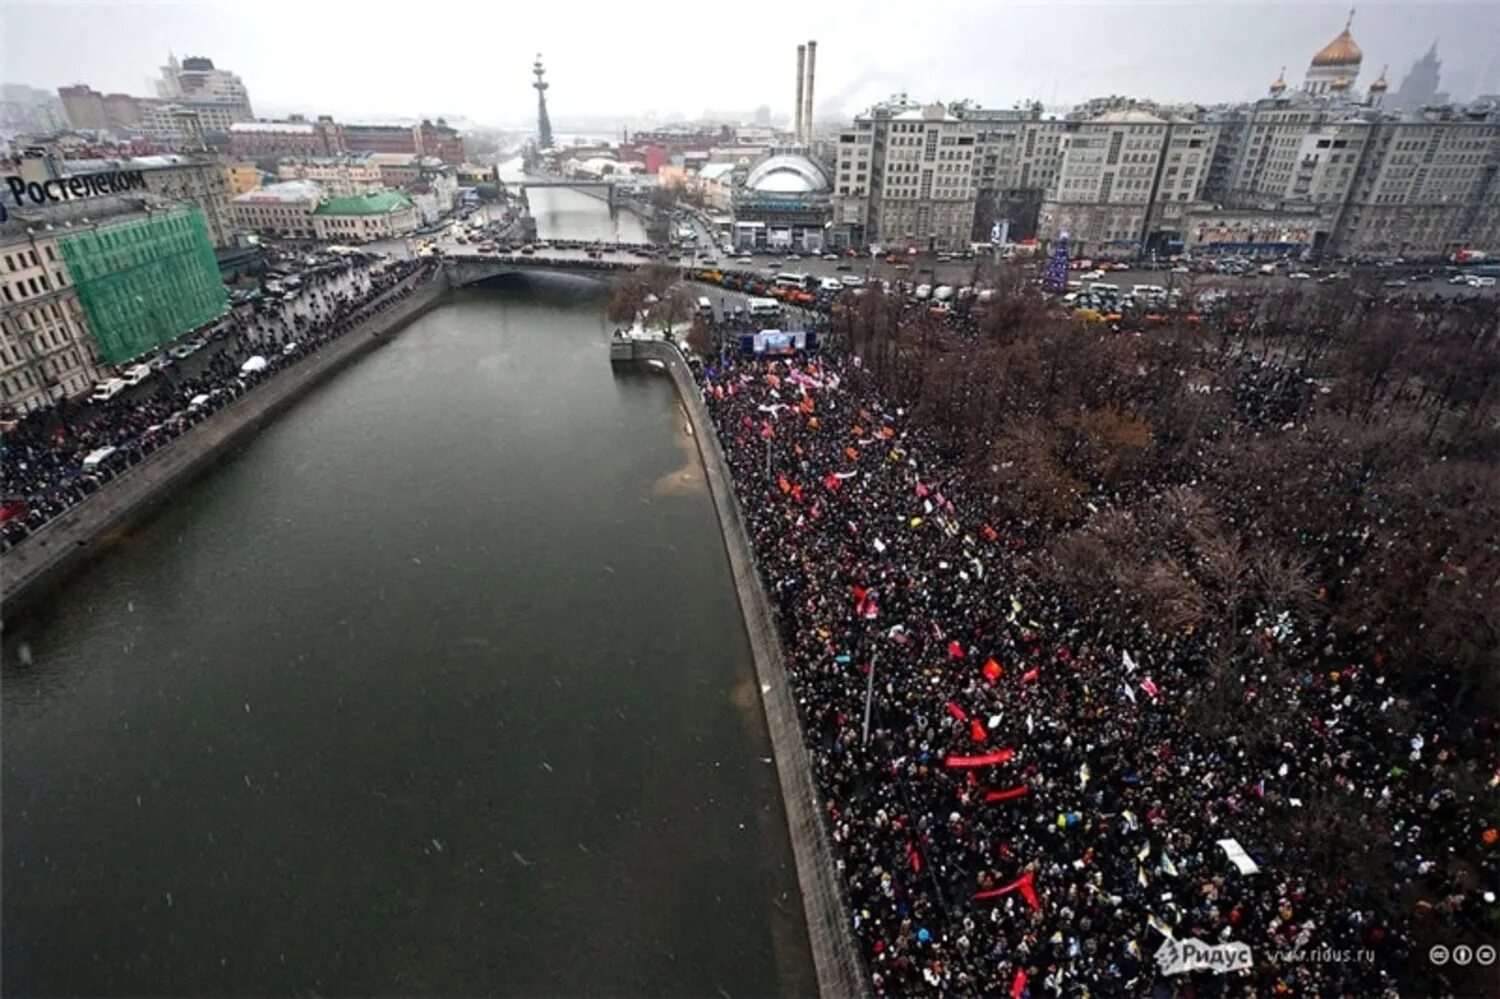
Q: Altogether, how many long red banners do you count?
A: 3